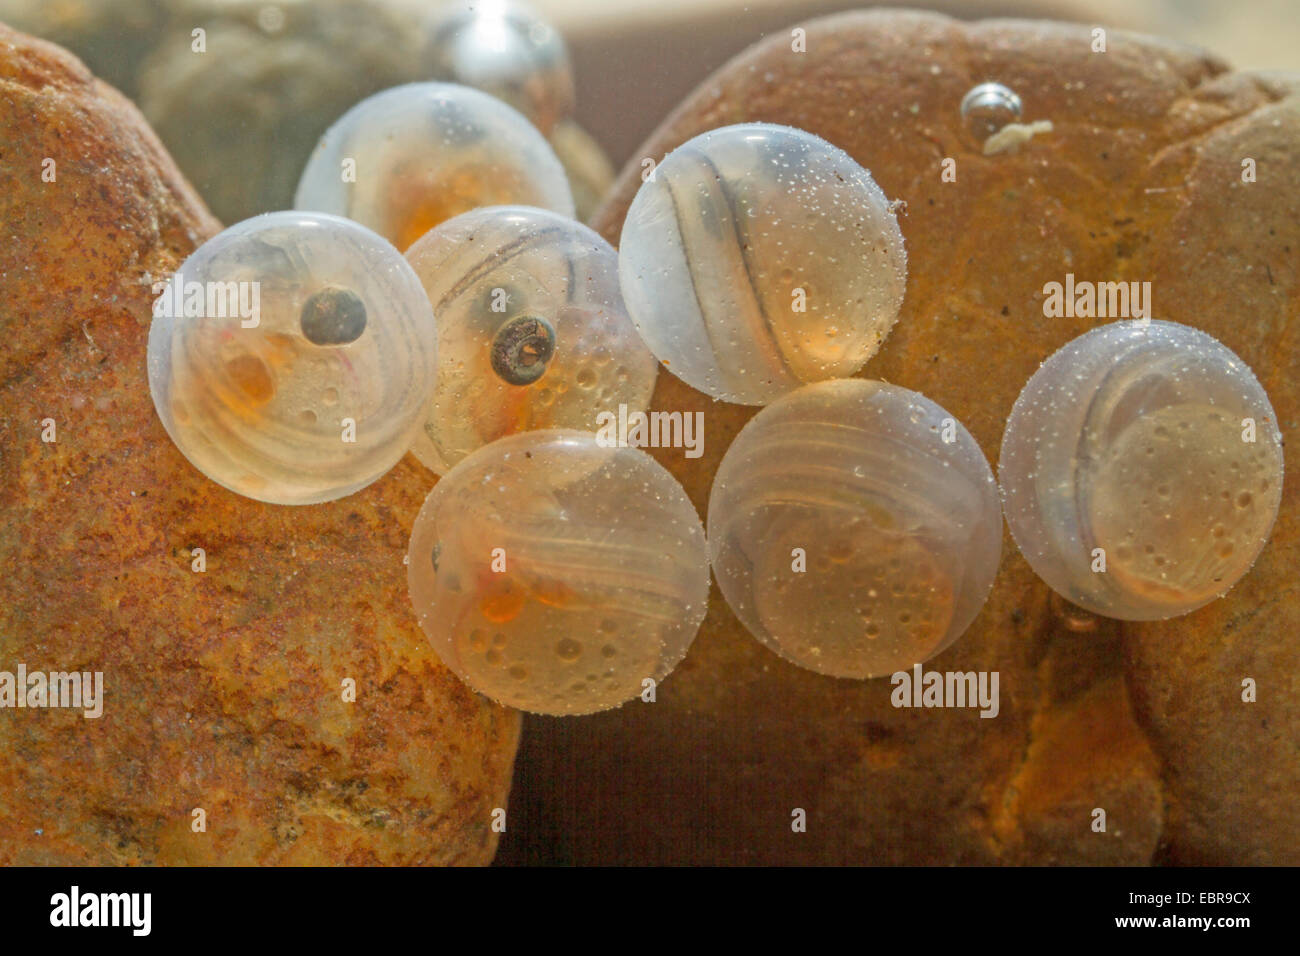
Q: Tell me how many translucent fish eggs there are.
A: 7